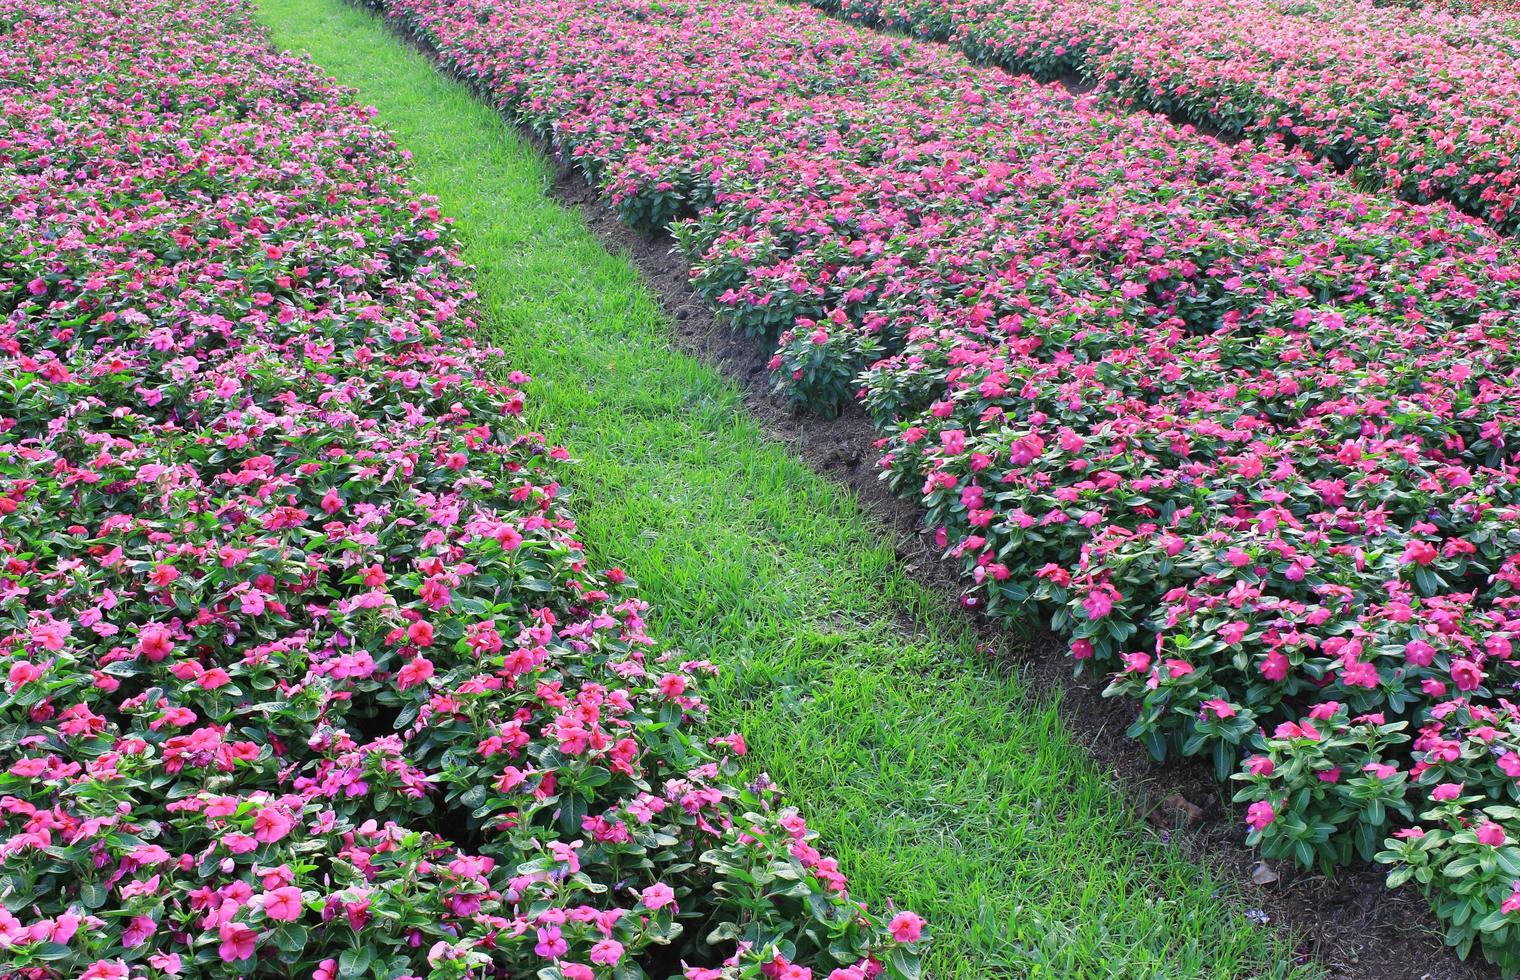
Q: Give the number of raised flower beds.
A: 3